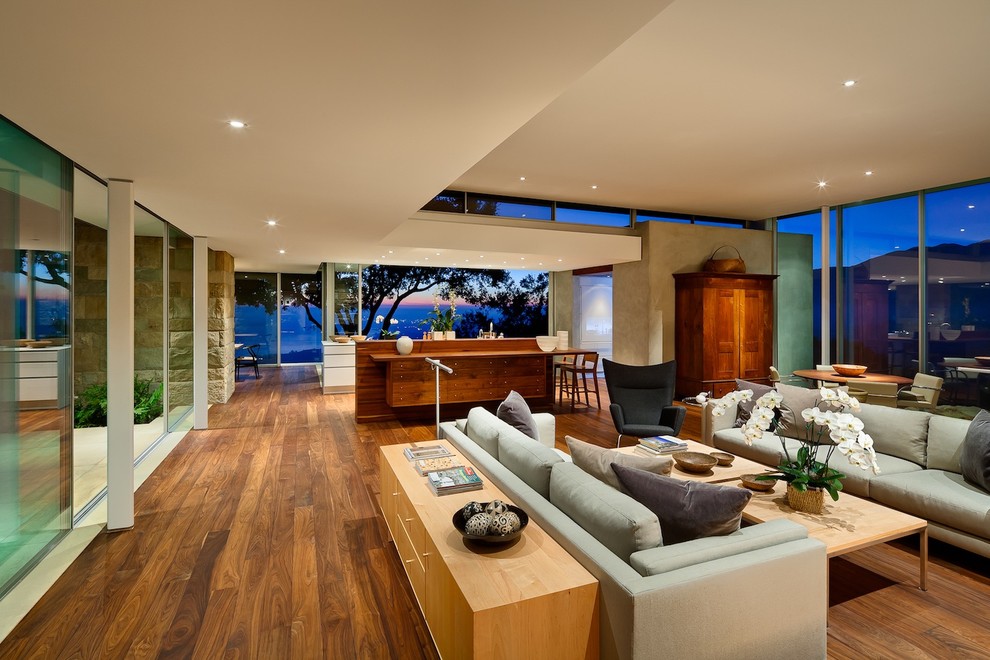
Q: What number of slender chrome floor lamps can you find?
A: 1